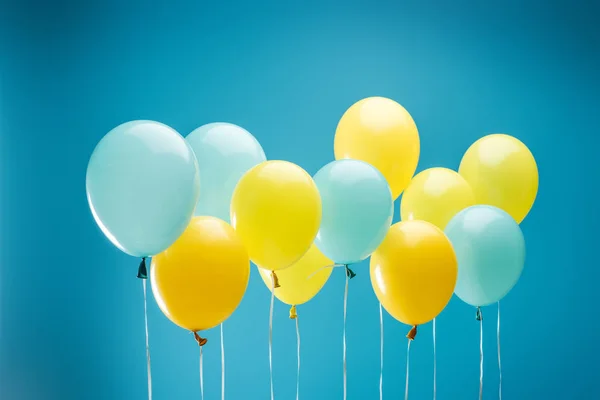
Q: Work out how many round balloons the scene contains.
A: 11